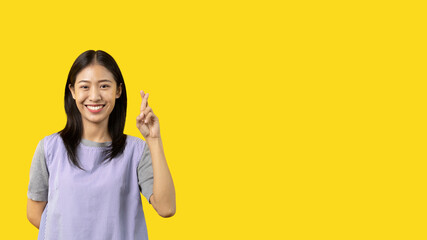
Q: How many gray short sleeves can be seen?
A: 2